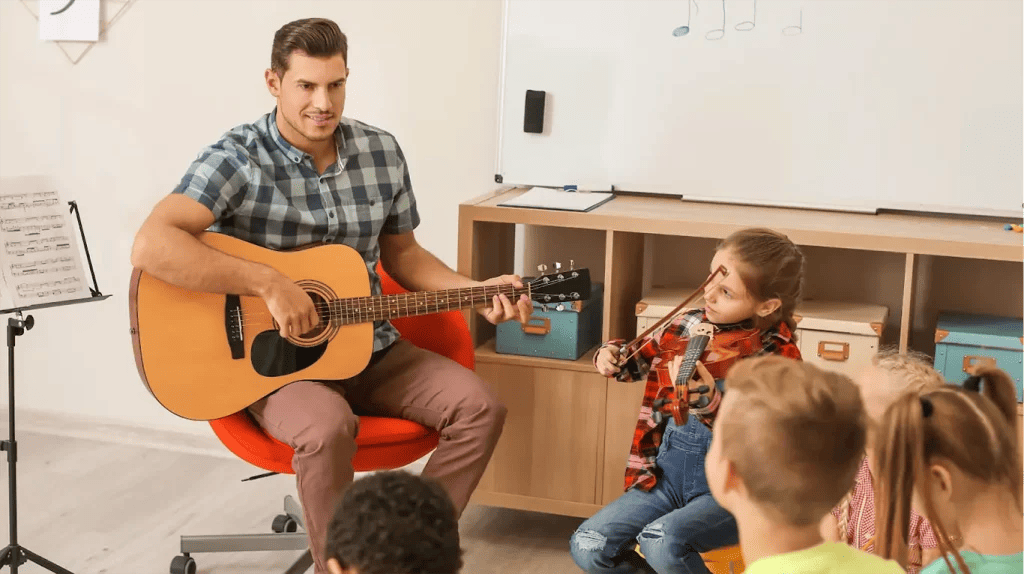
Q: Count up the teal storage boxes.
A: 2